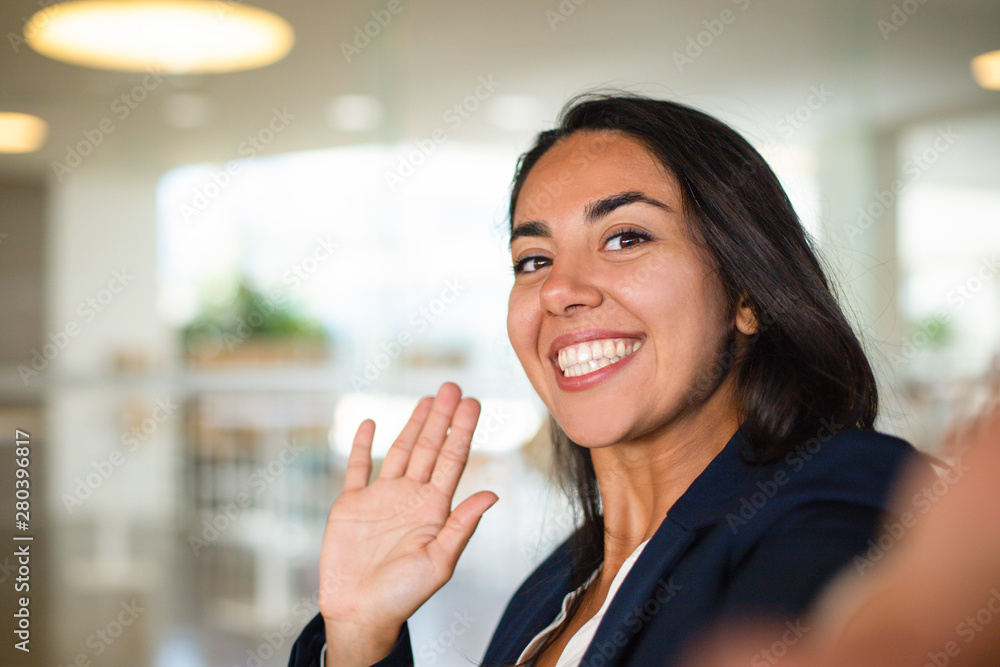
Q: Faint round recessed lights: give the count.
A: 3